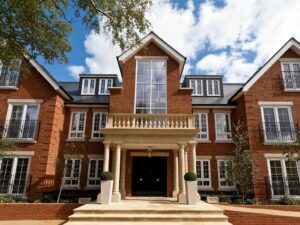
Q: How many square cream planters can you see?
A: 2